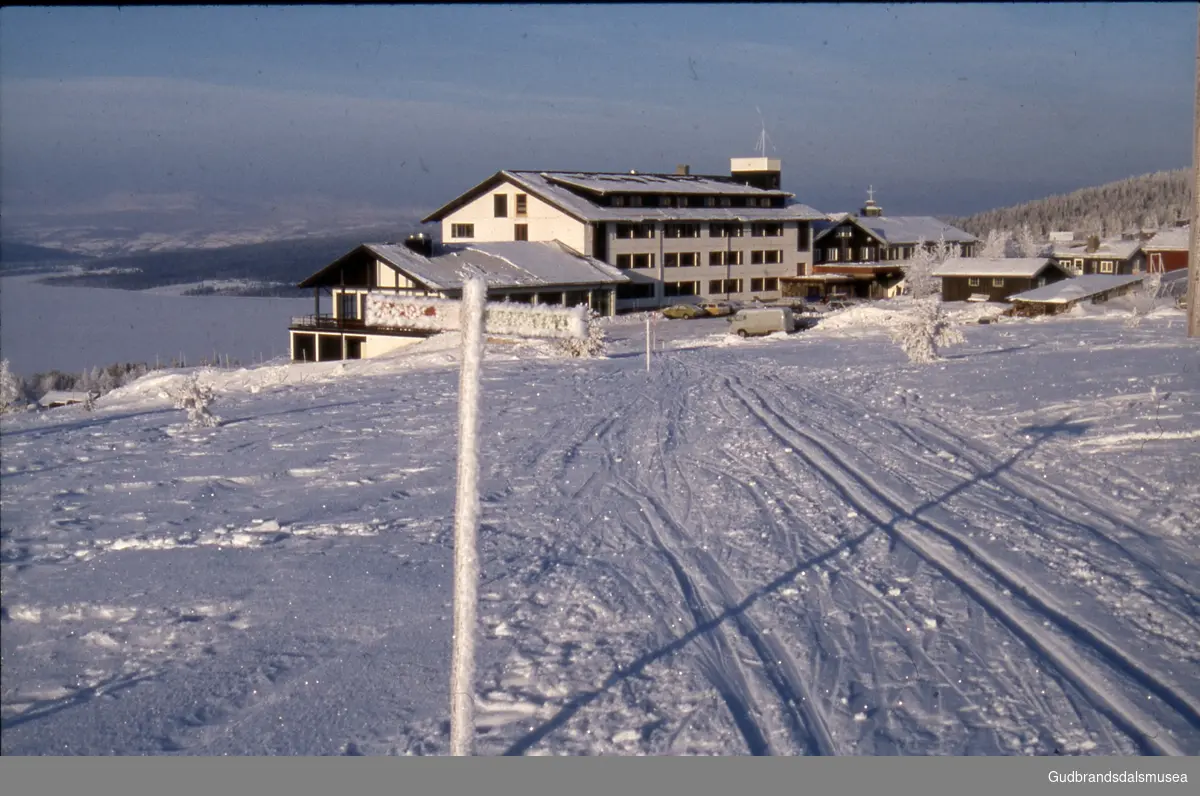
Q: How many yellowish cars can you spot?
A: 2